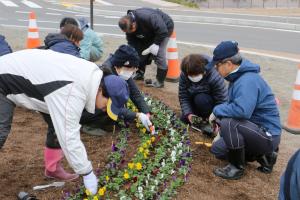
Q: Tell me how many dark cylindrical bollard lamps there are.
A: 0